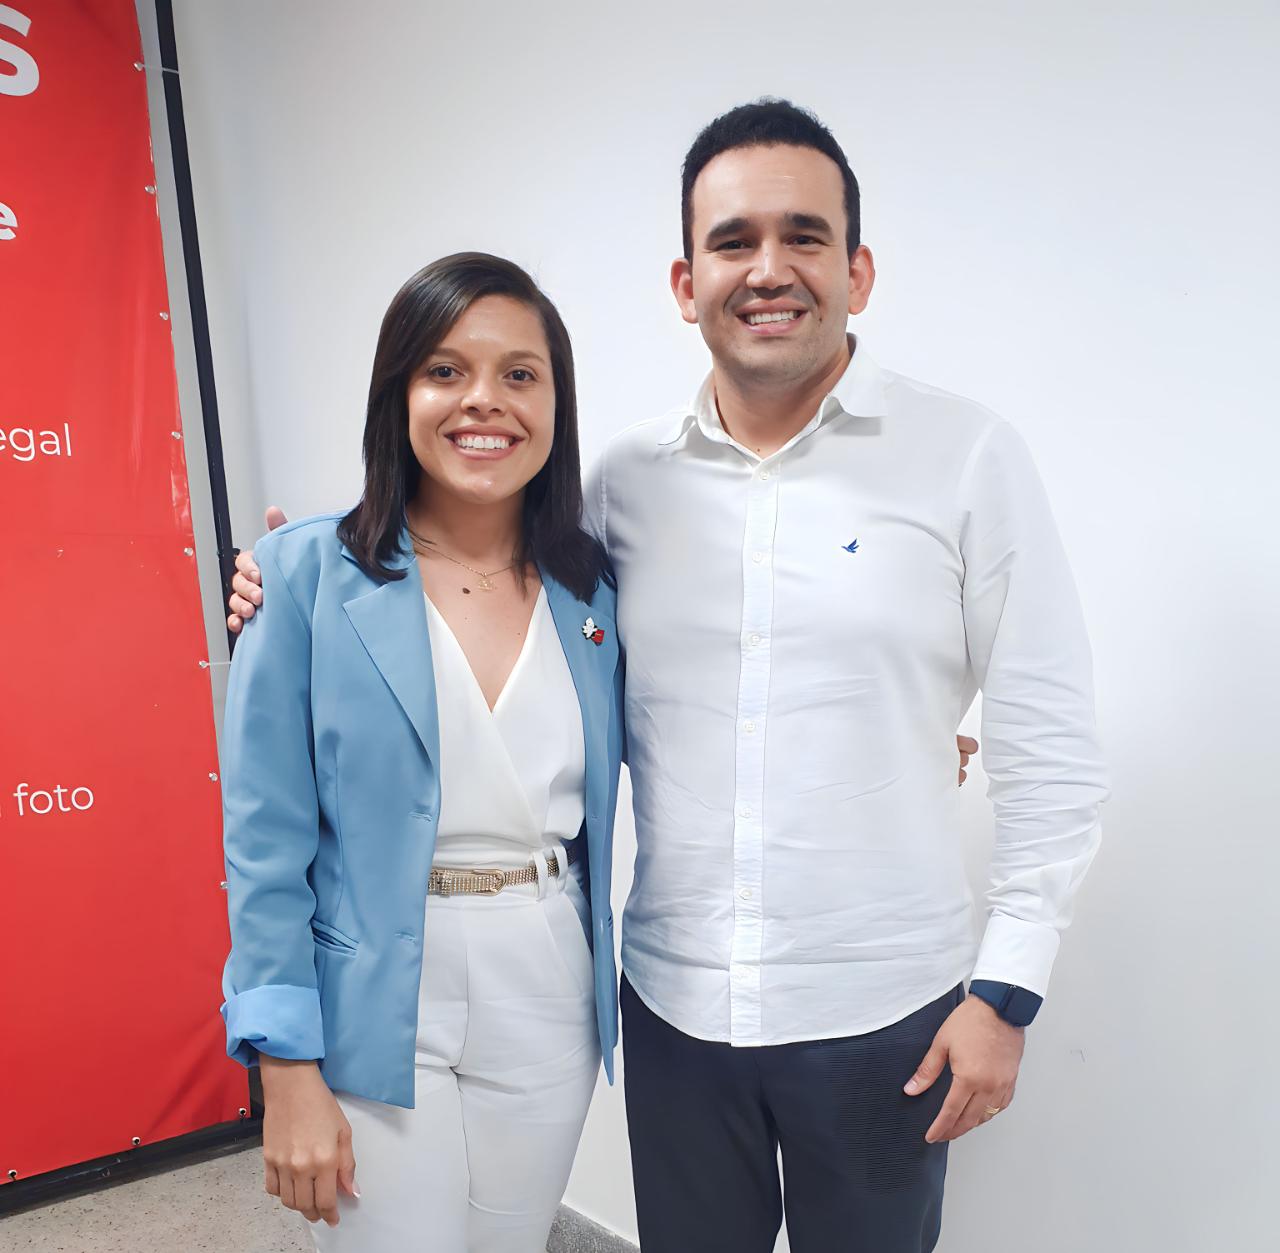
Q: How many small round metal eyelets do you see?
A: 11